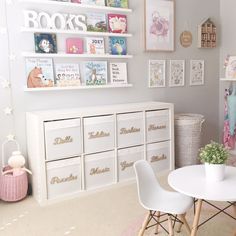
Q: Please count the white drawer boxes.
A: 8